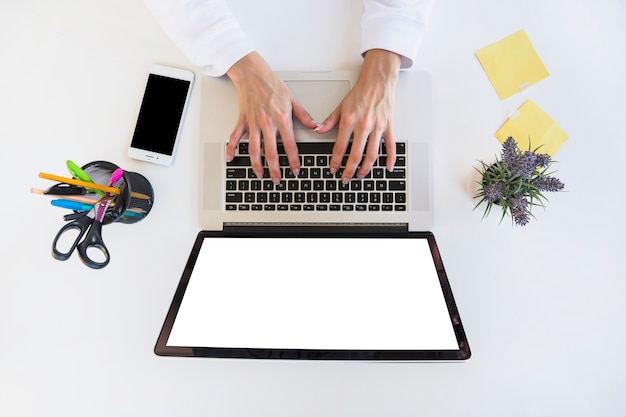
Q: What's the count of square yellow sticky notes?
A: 2